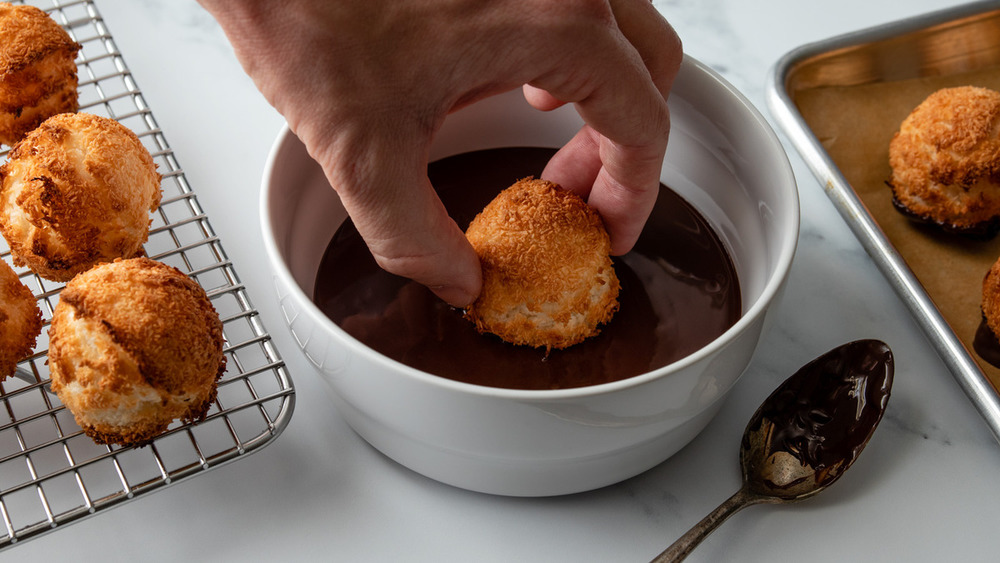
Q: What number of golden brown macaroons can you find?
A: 7